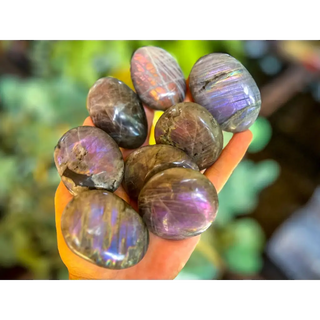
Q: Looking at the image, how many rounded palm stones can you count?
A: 8